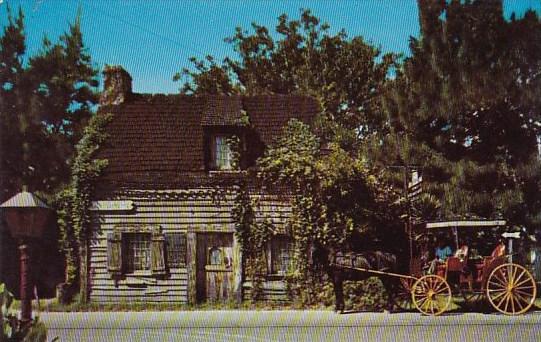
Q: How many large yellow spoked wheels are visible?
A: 2